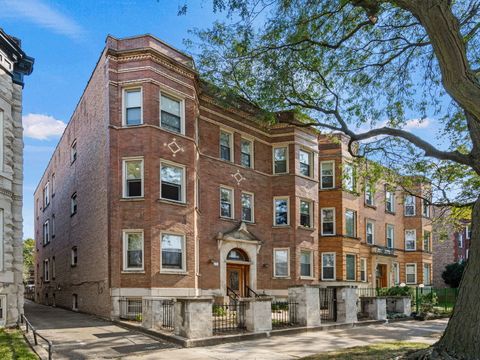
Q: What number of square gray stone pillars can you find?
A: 7